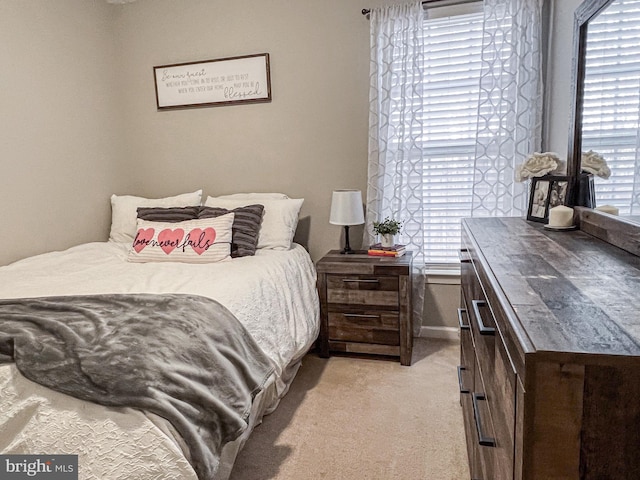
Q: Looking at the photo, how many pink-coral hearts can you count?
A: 3